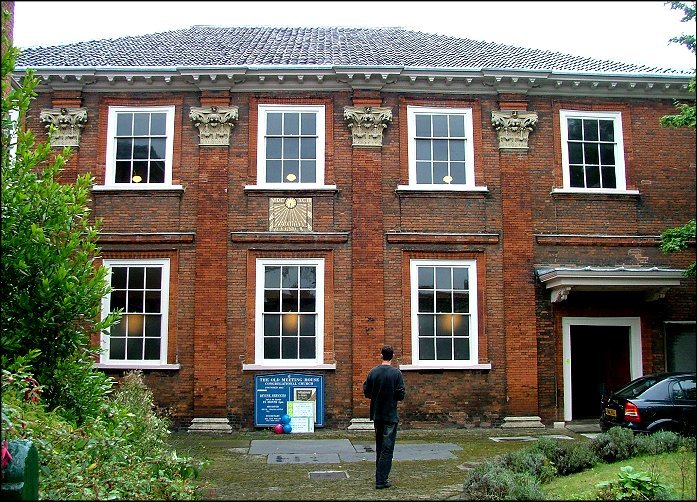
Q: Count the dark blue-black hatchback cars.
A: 1